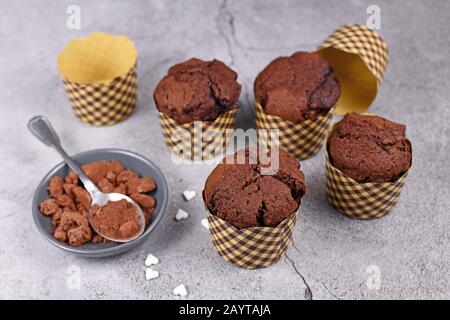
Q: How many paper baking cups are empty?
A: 2